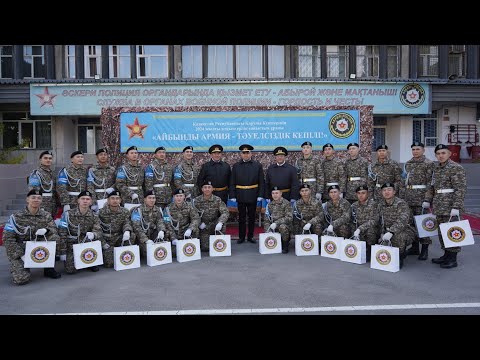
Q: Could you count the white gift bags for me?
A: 13